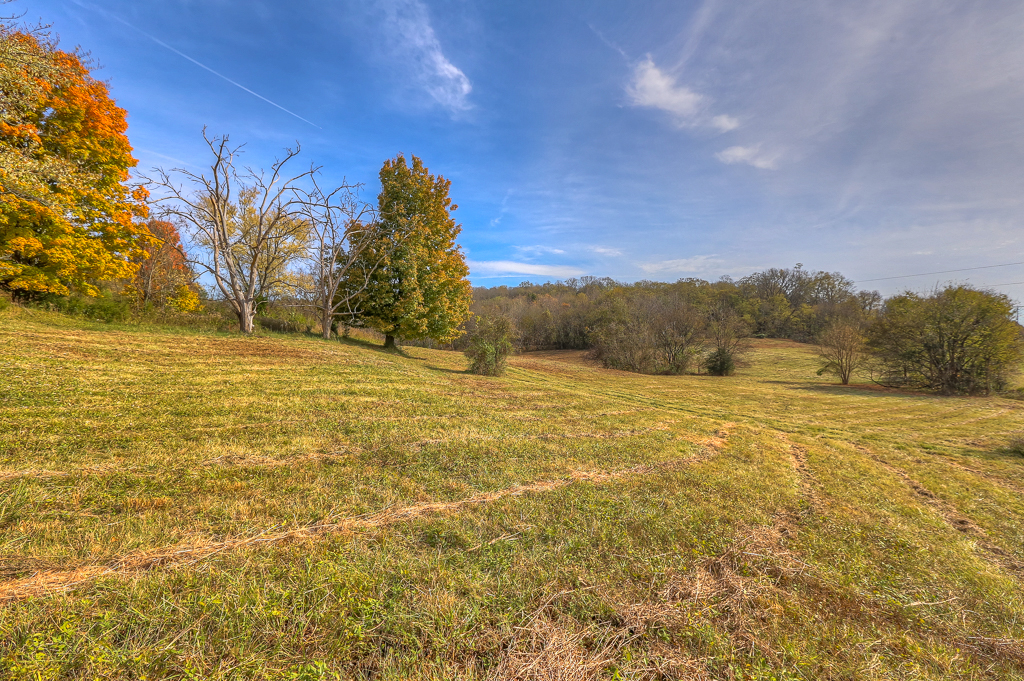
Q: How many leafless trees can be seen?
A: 2